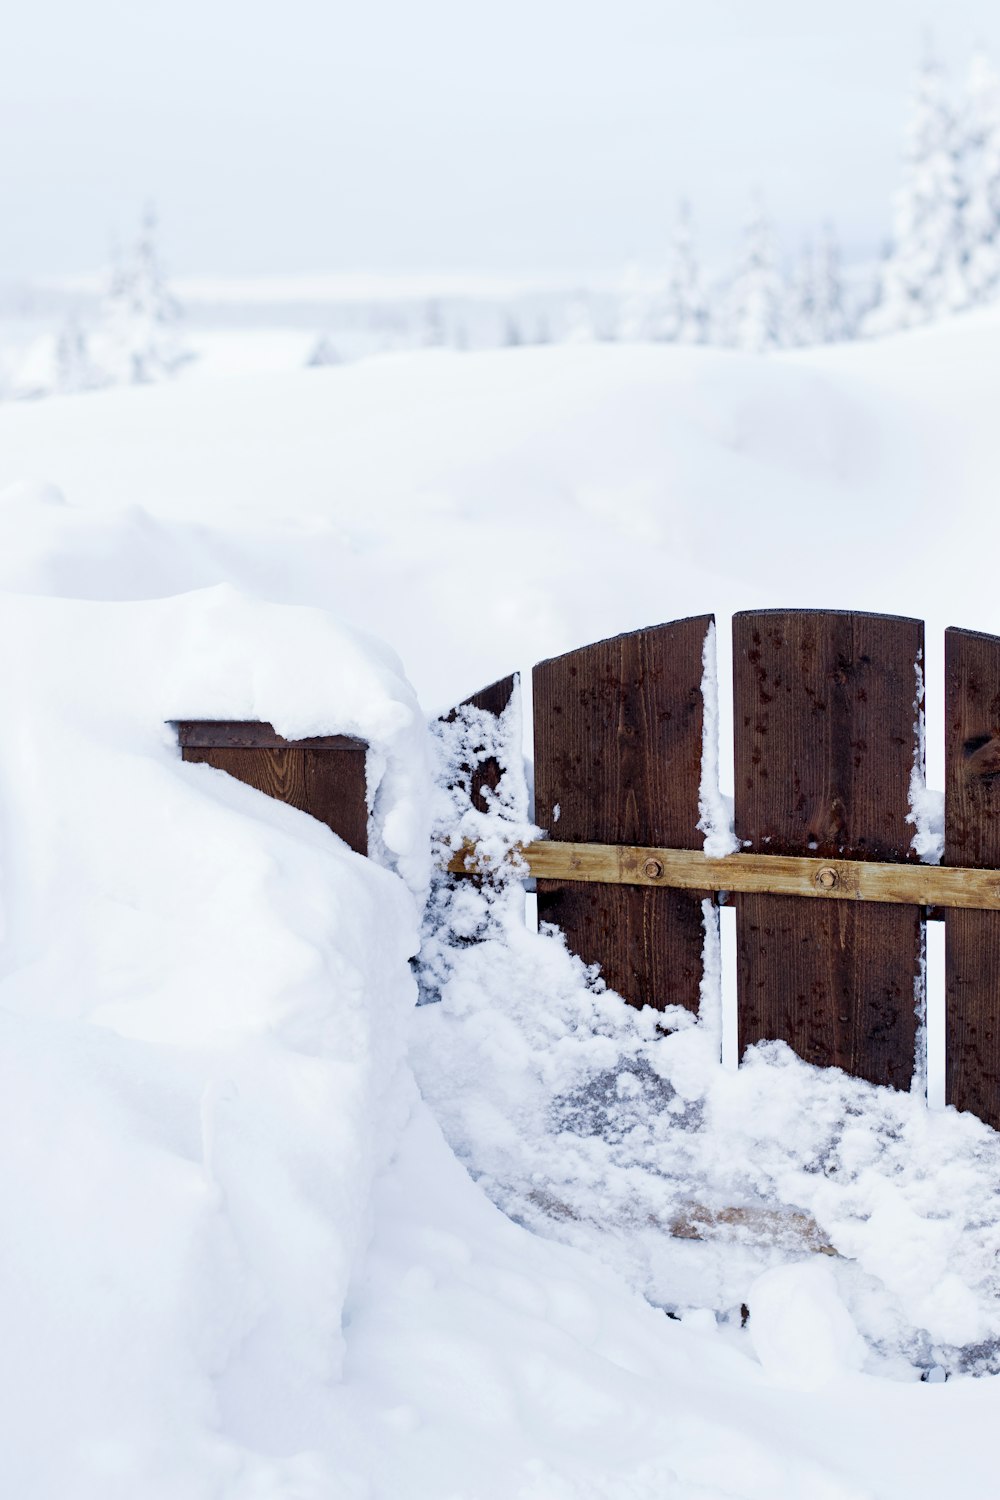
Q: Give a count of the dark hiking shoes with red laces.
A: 0